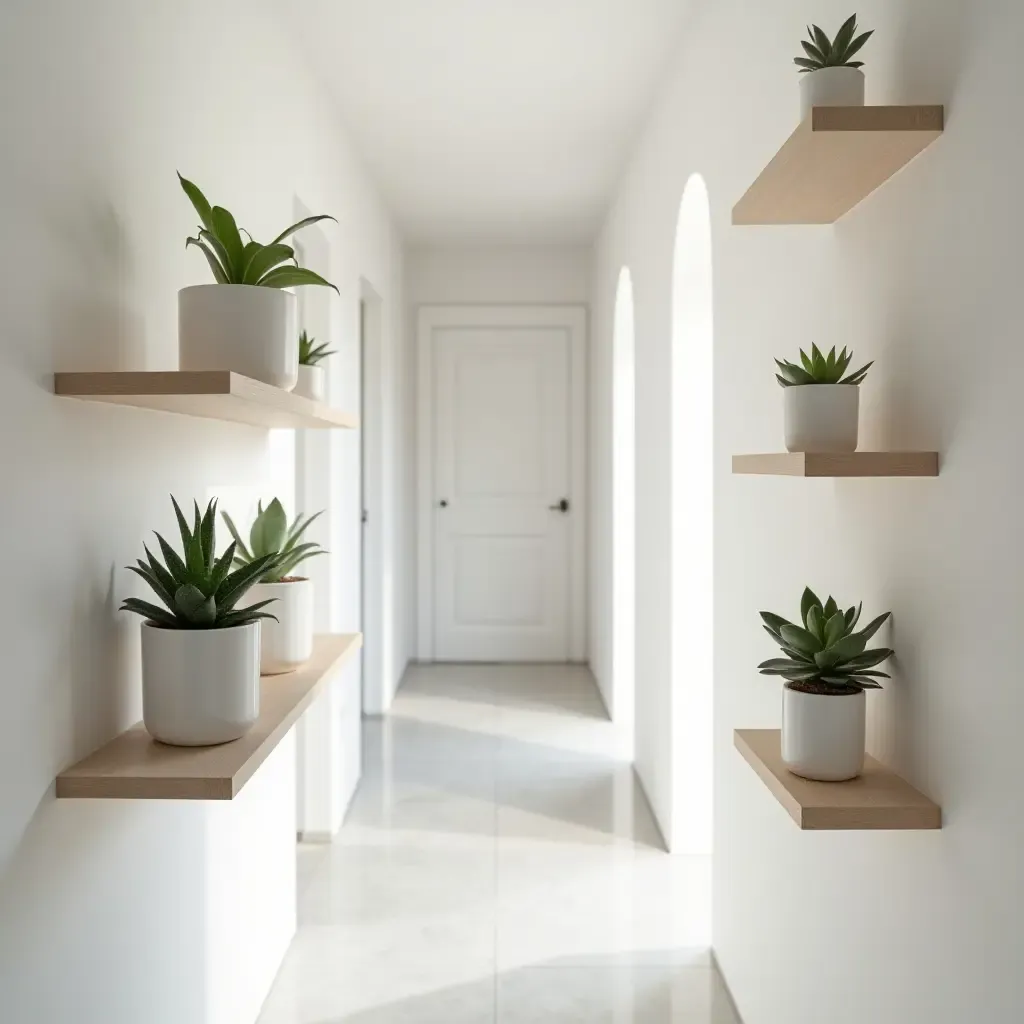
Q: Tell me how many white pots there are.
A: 7